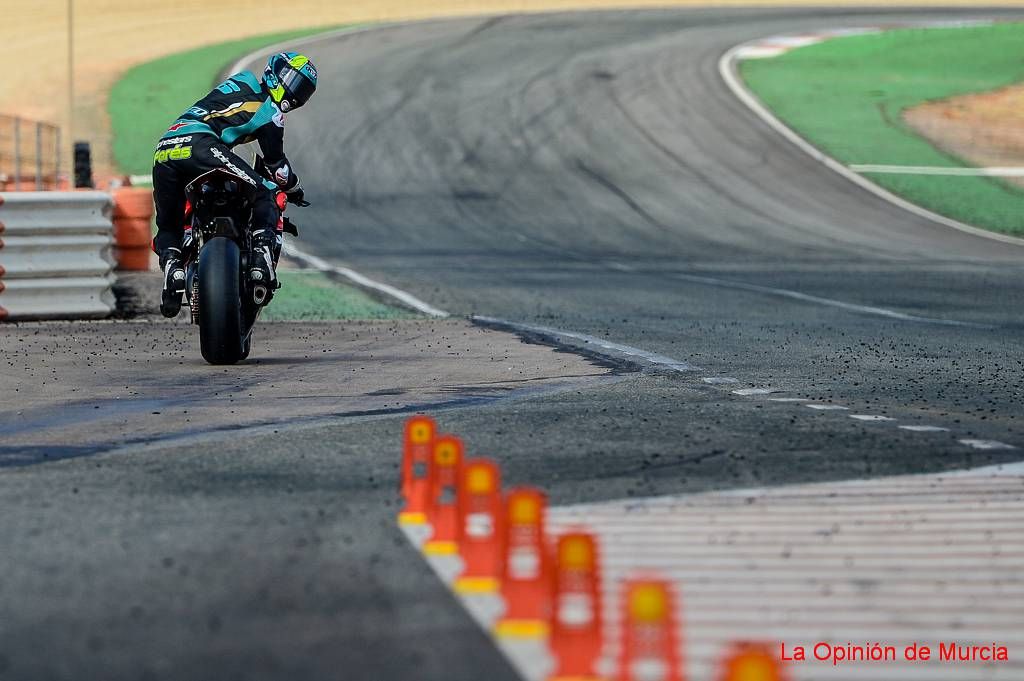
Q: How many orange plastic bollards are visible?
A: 7